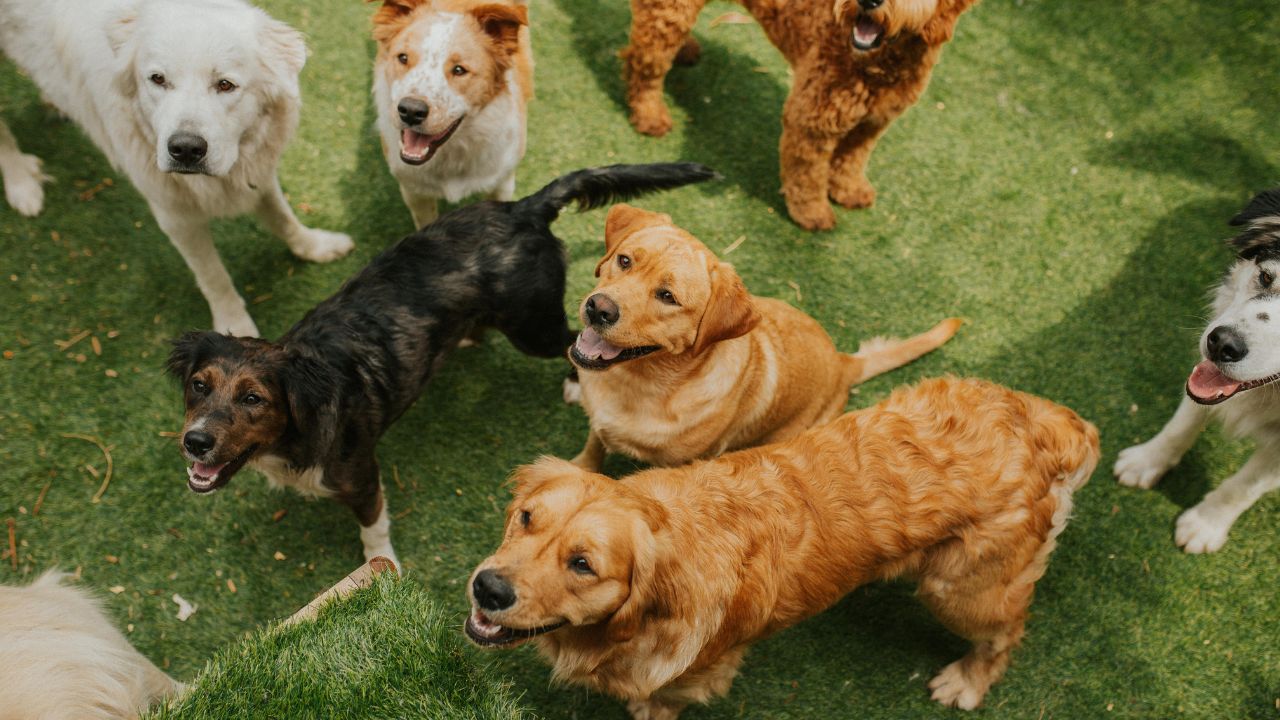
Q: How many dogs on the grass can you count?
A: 8